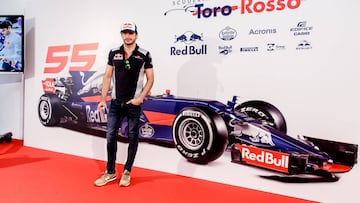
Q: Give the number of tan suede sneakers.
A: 2